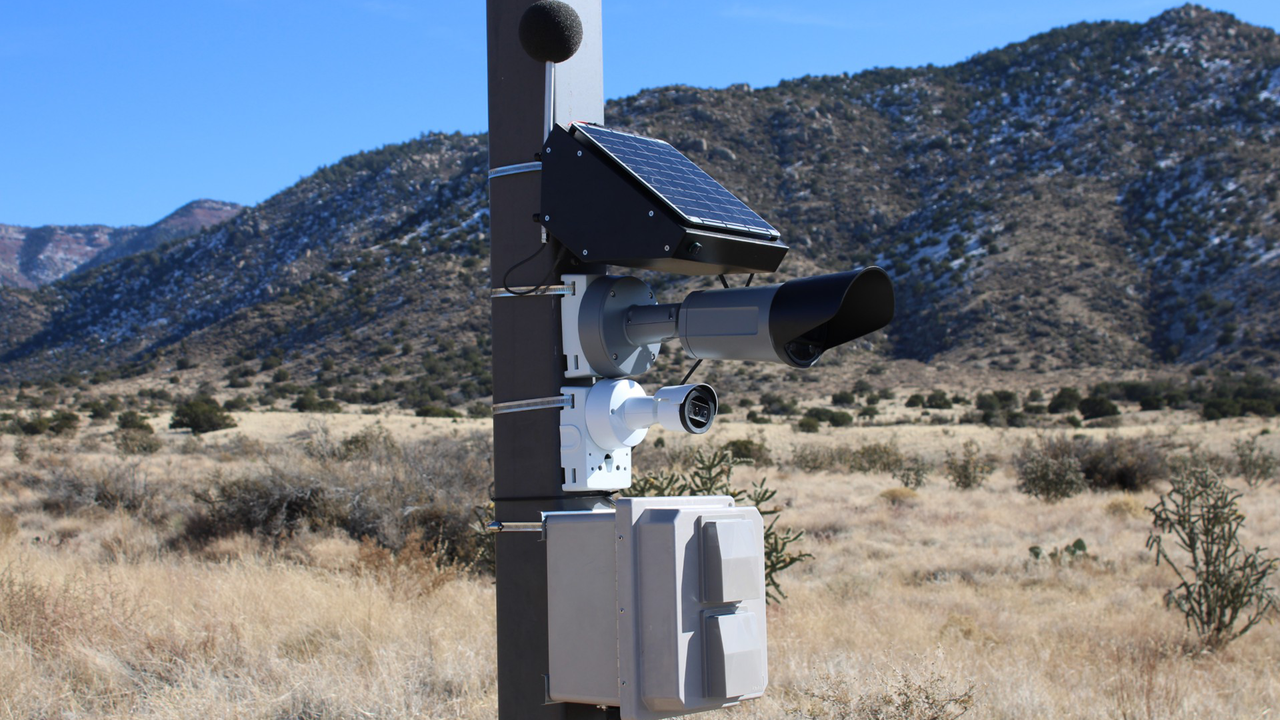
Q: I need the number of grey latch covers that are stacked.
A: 2